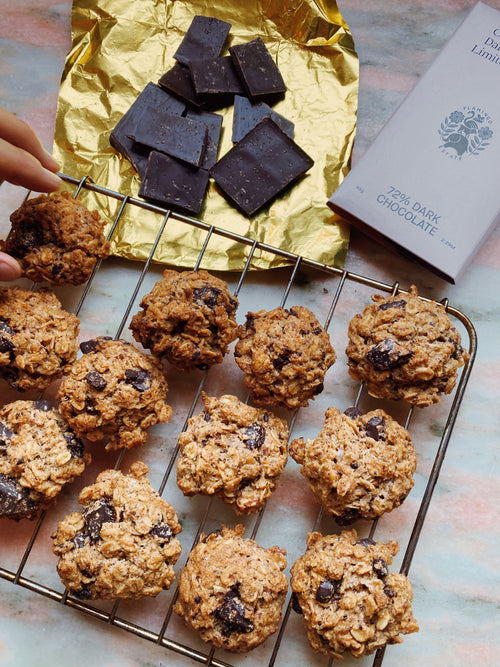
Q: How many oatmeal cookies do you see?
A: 12